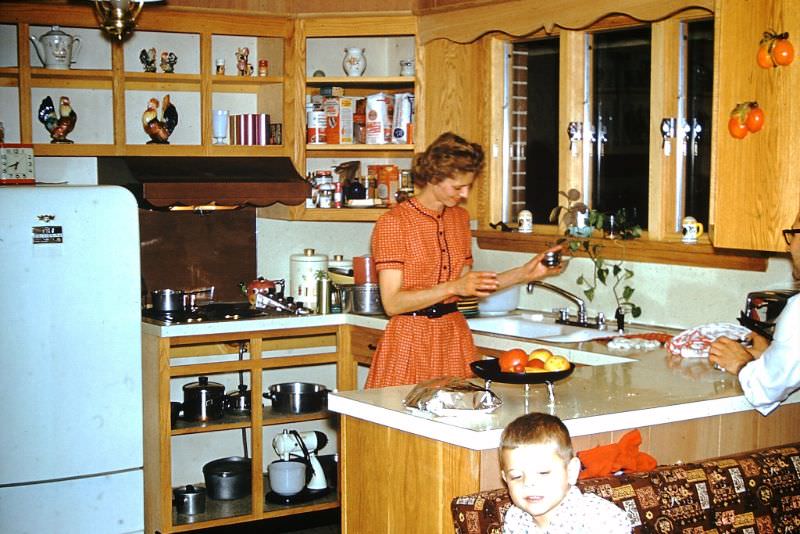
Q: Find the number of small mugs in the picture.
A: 2